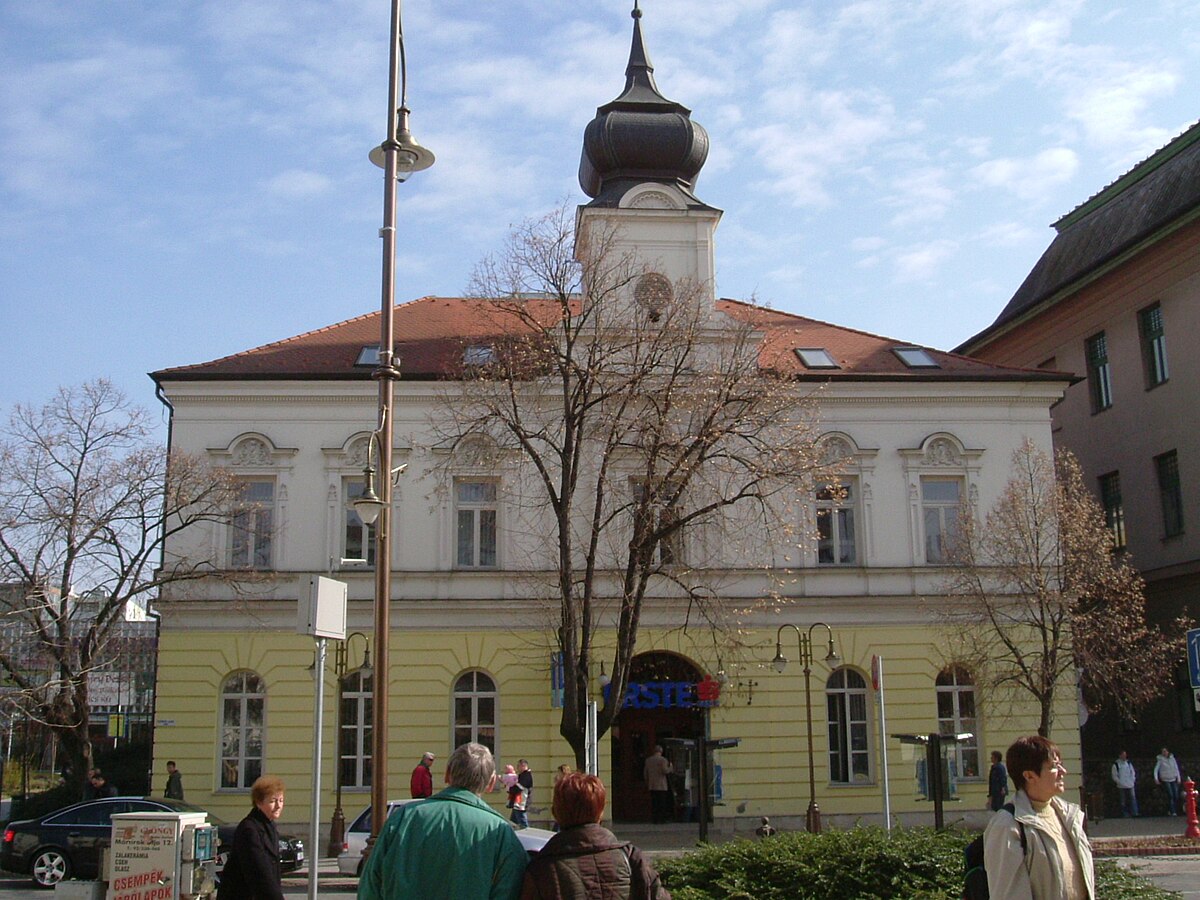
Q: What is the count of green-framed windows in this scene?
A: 4